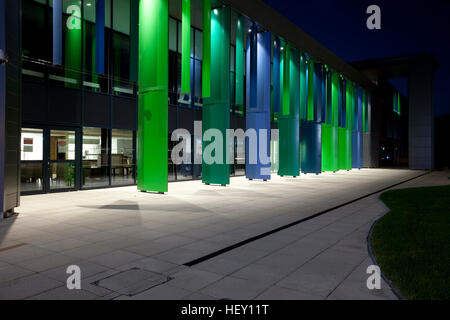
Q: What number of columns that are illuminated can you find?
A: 8